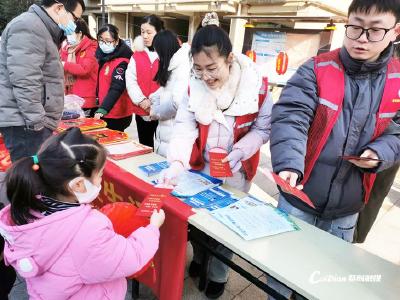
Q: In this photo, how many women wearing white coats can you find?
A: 3